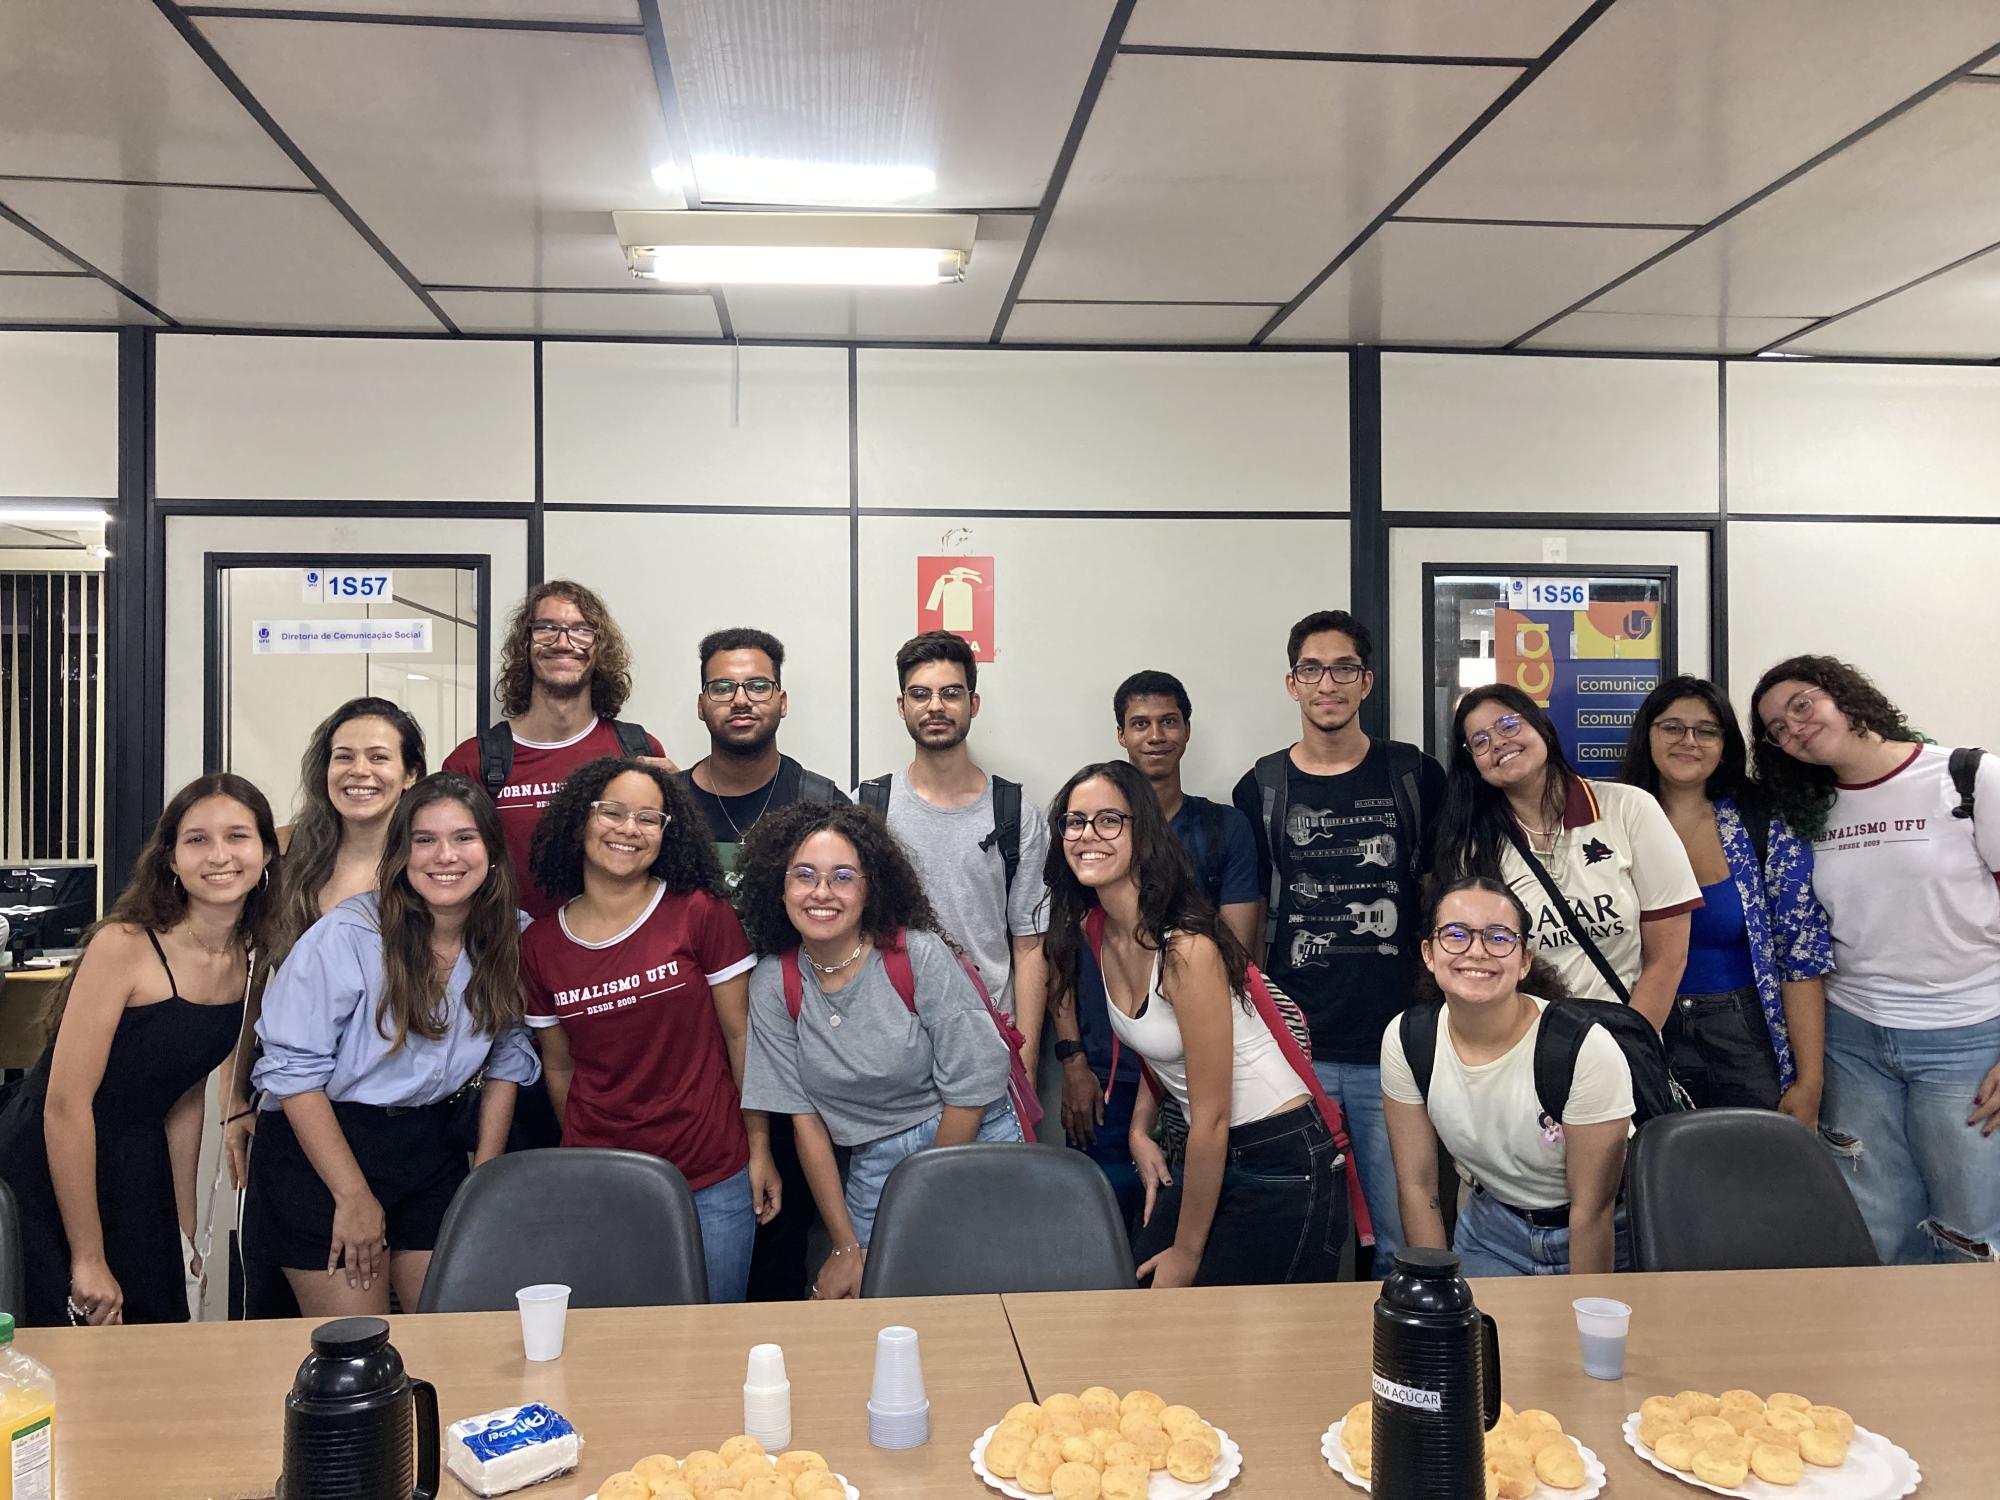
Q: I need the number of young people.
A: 15